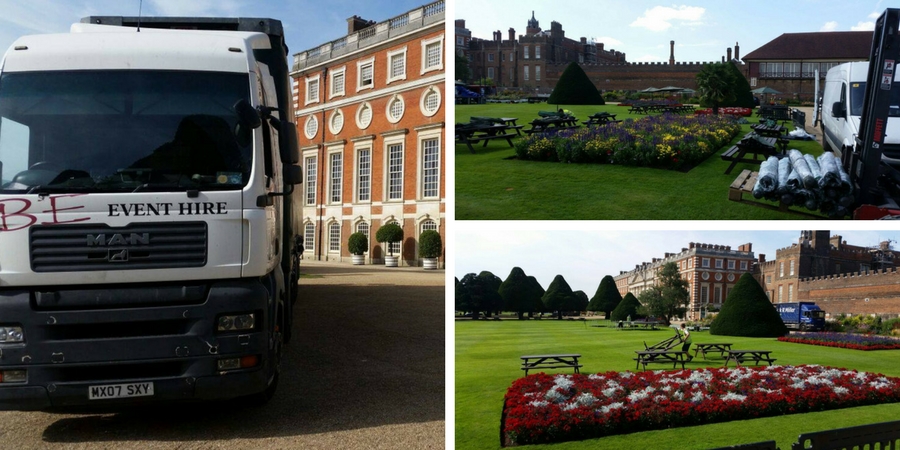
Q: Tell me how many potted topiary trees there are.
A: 3